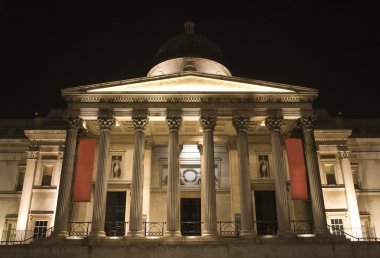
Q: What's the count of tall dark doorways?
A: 3